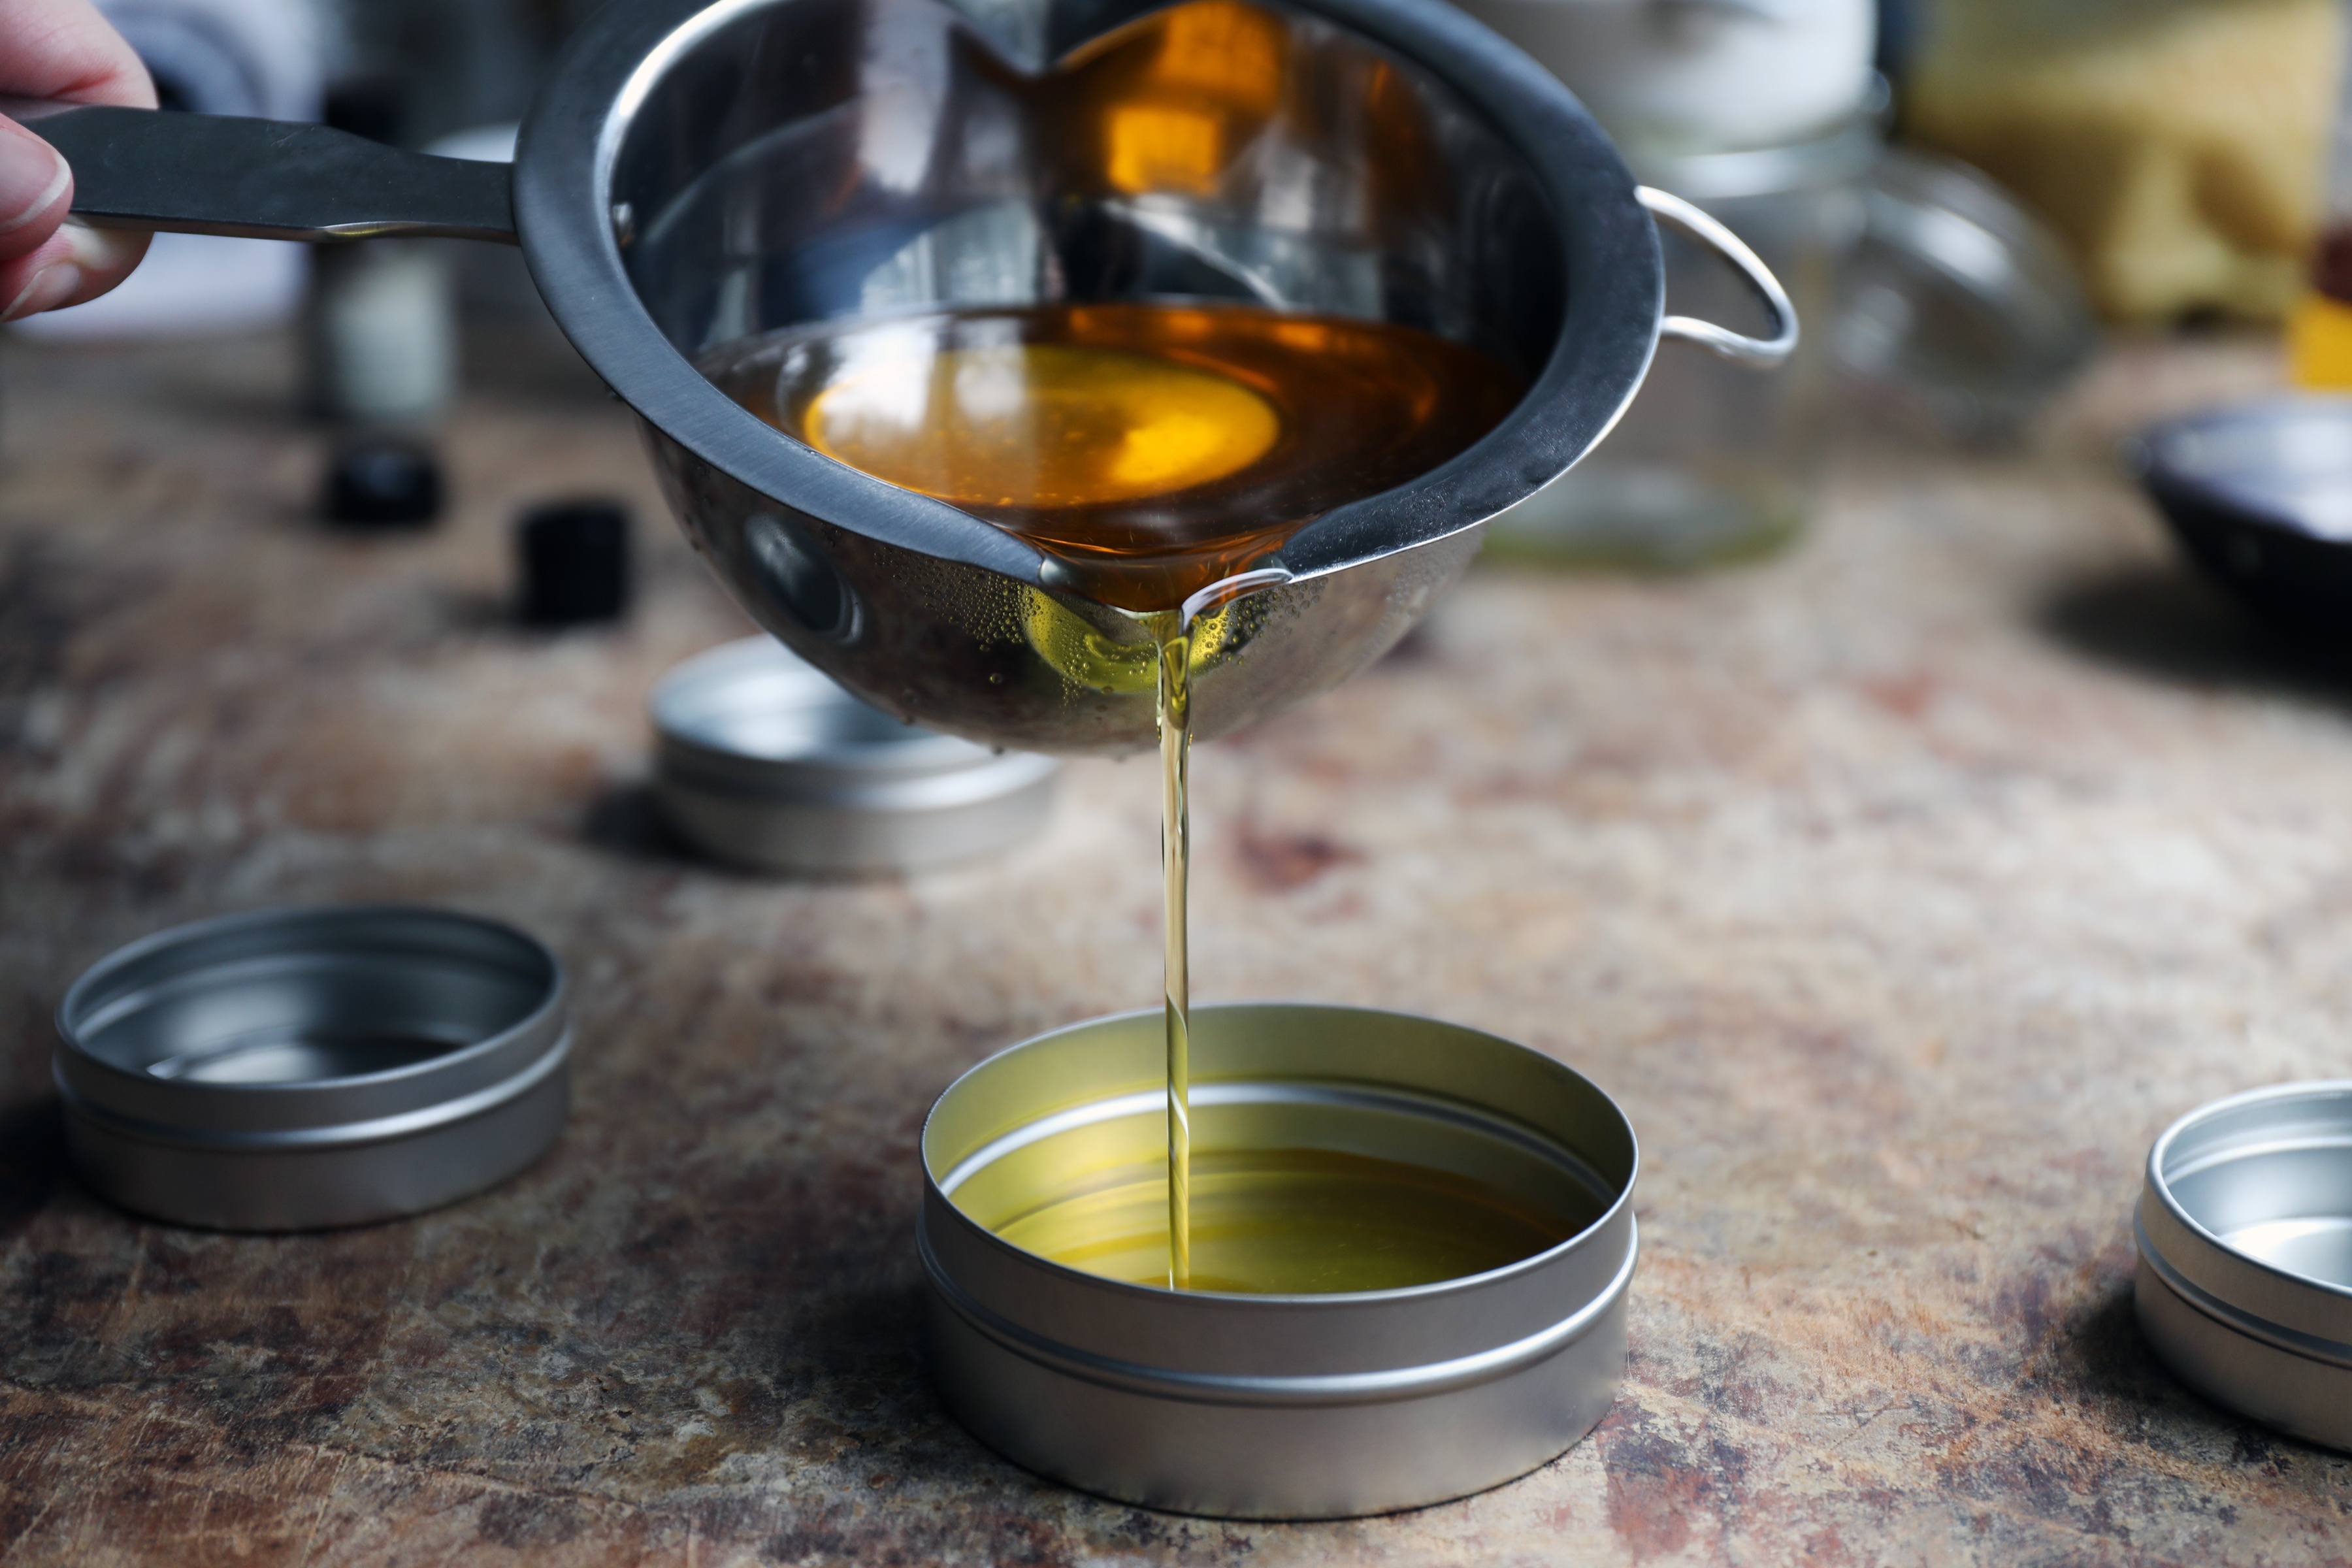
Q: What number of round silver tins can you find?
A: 4